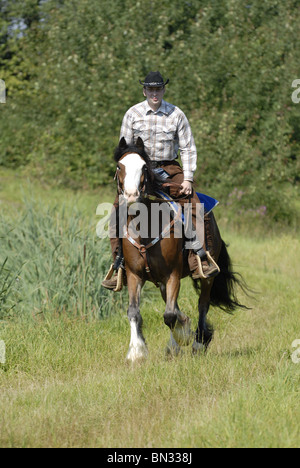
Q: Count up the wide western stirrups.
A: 2